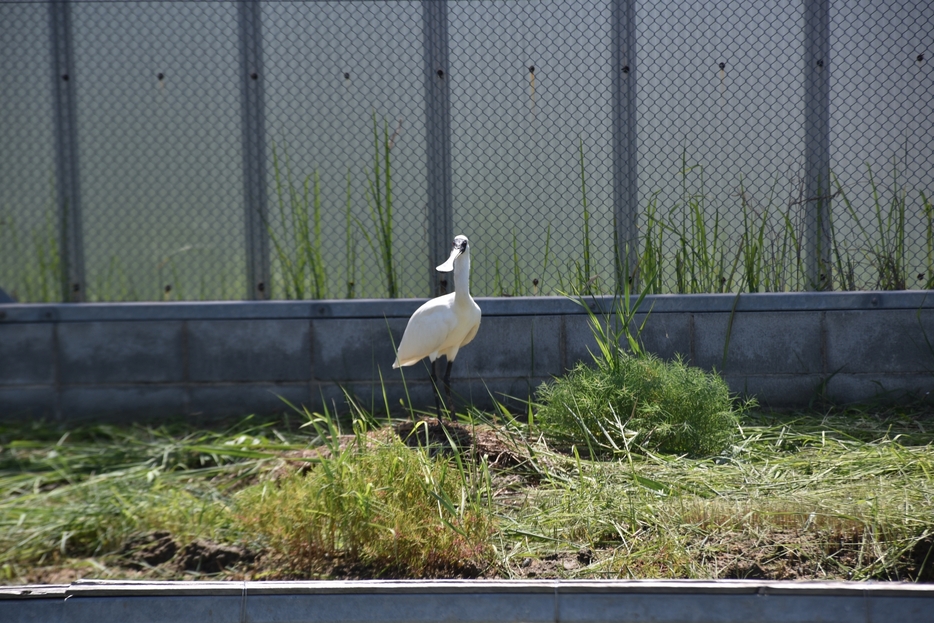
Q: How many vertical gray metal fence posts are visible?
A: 5